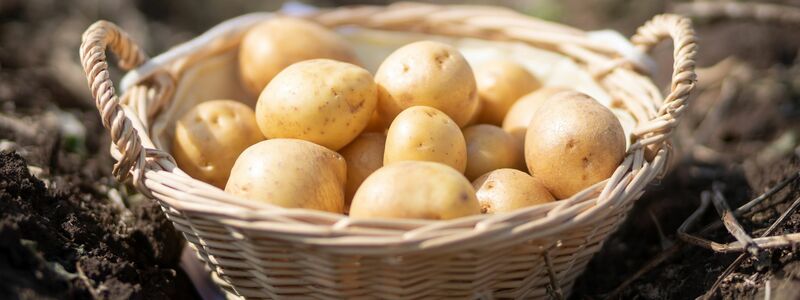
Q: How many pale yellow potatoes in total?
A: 13